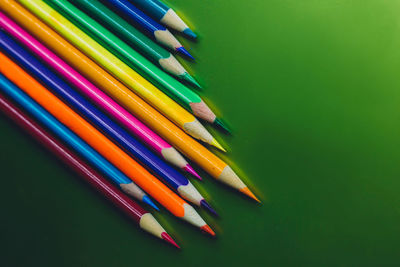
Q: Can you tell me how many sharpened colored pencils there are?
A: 11